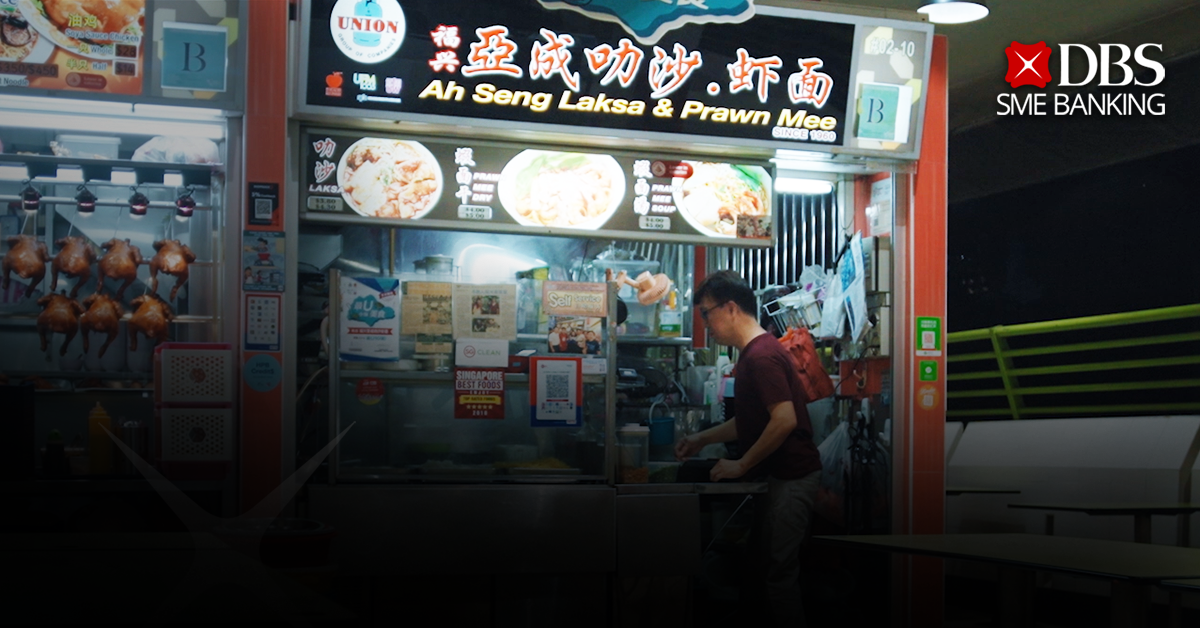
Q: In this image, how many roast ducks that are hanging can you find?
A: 7